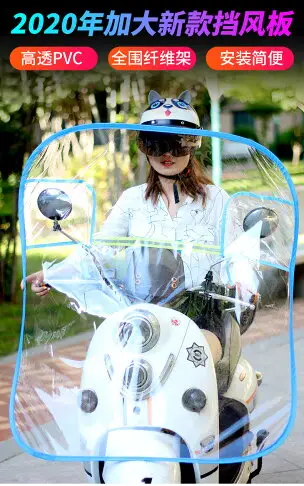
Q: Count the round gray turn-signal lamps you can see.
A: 2